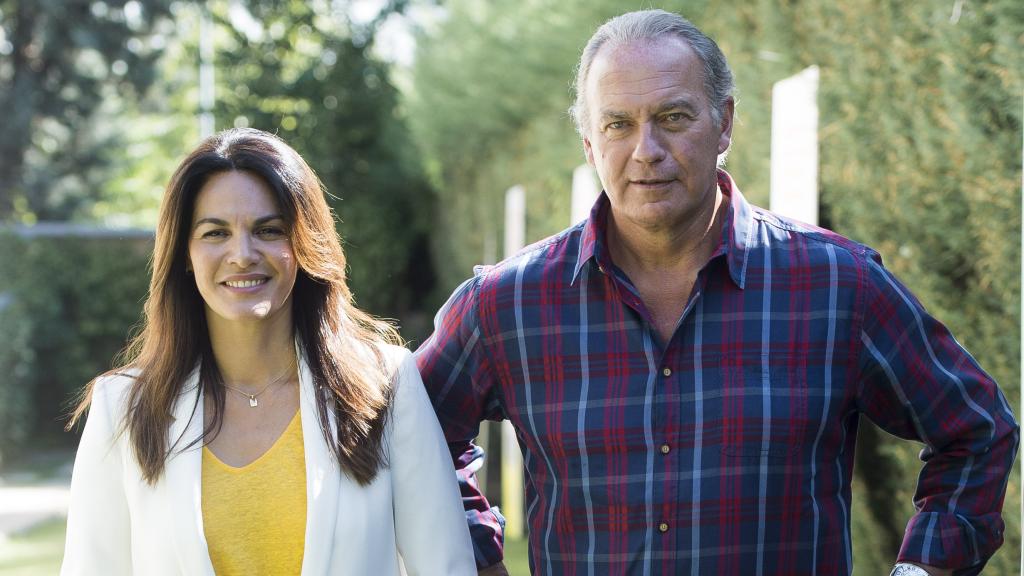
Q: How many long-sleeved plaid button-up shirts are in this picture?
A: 1